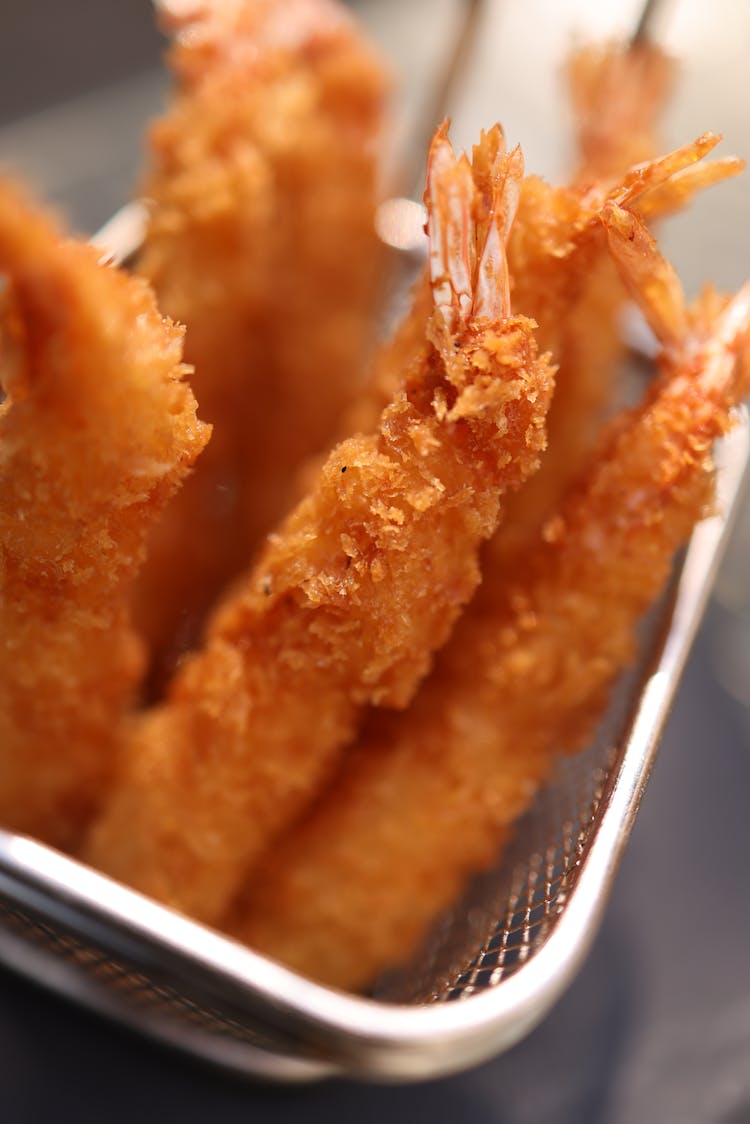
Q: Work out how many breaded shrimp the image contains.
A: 6